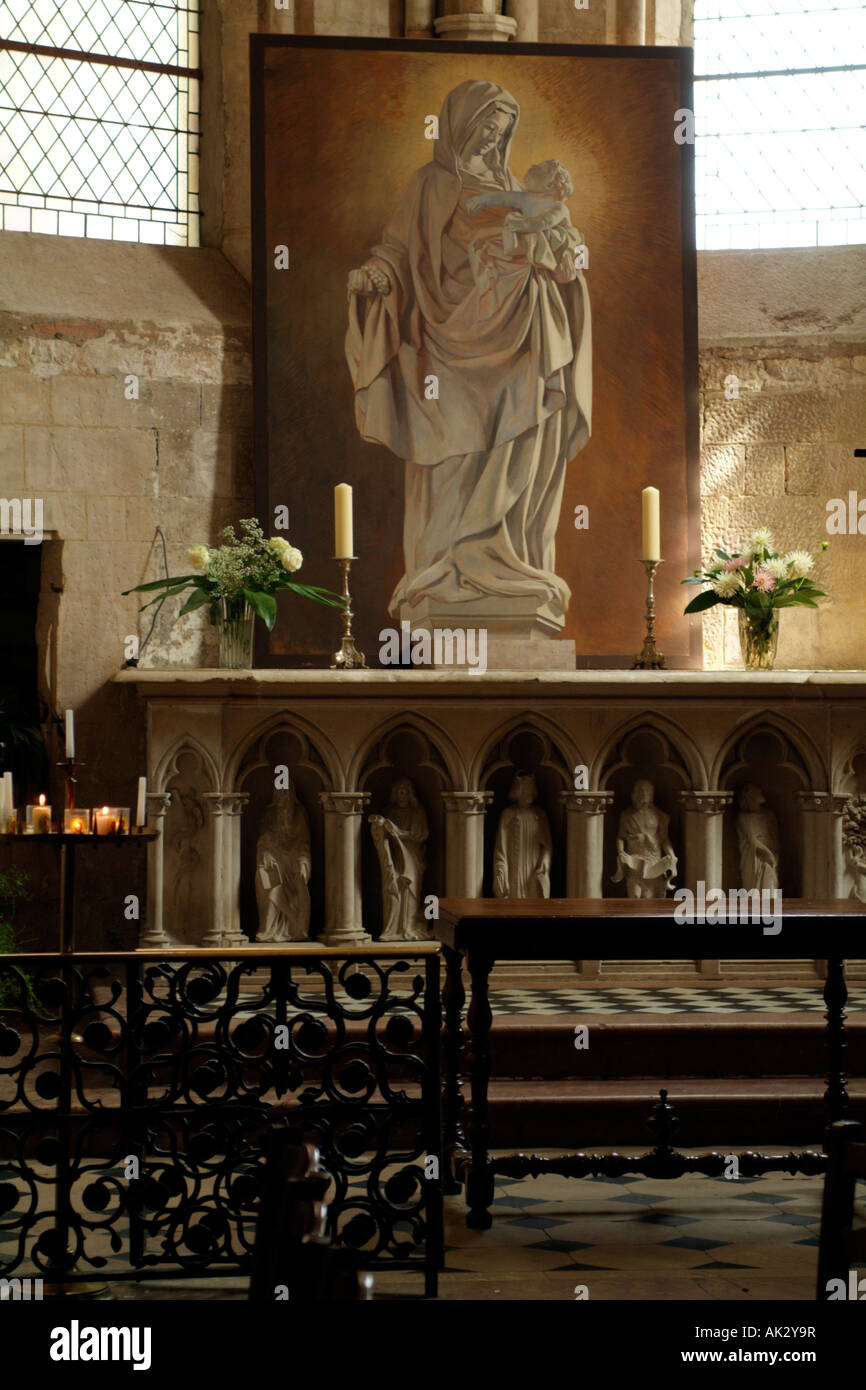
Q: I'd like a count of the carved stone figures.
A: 5